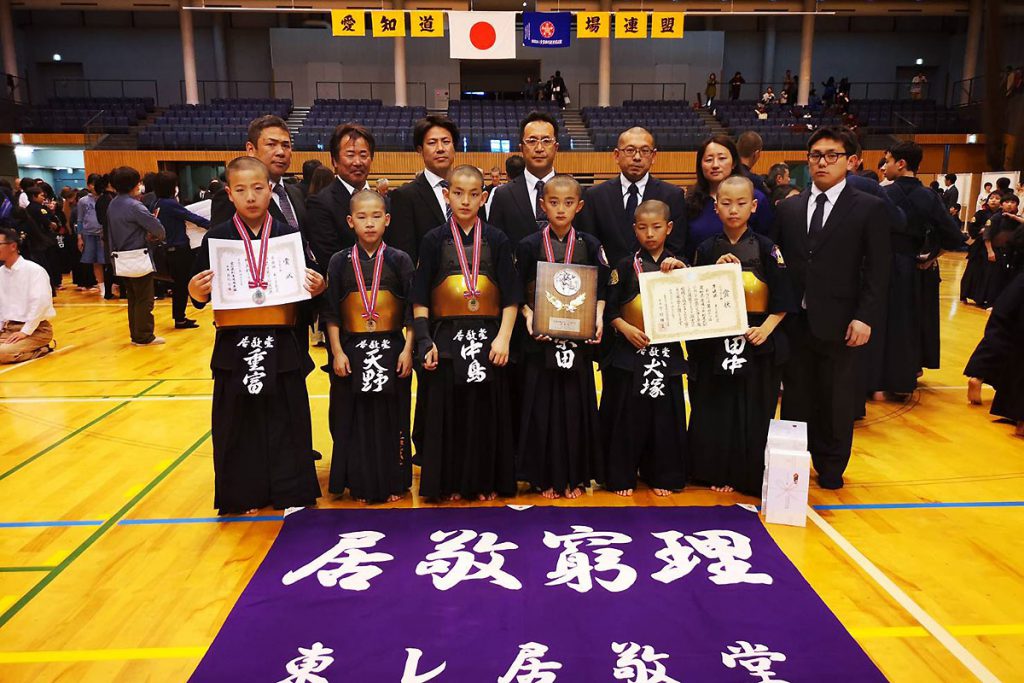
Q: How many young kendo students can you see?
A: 6